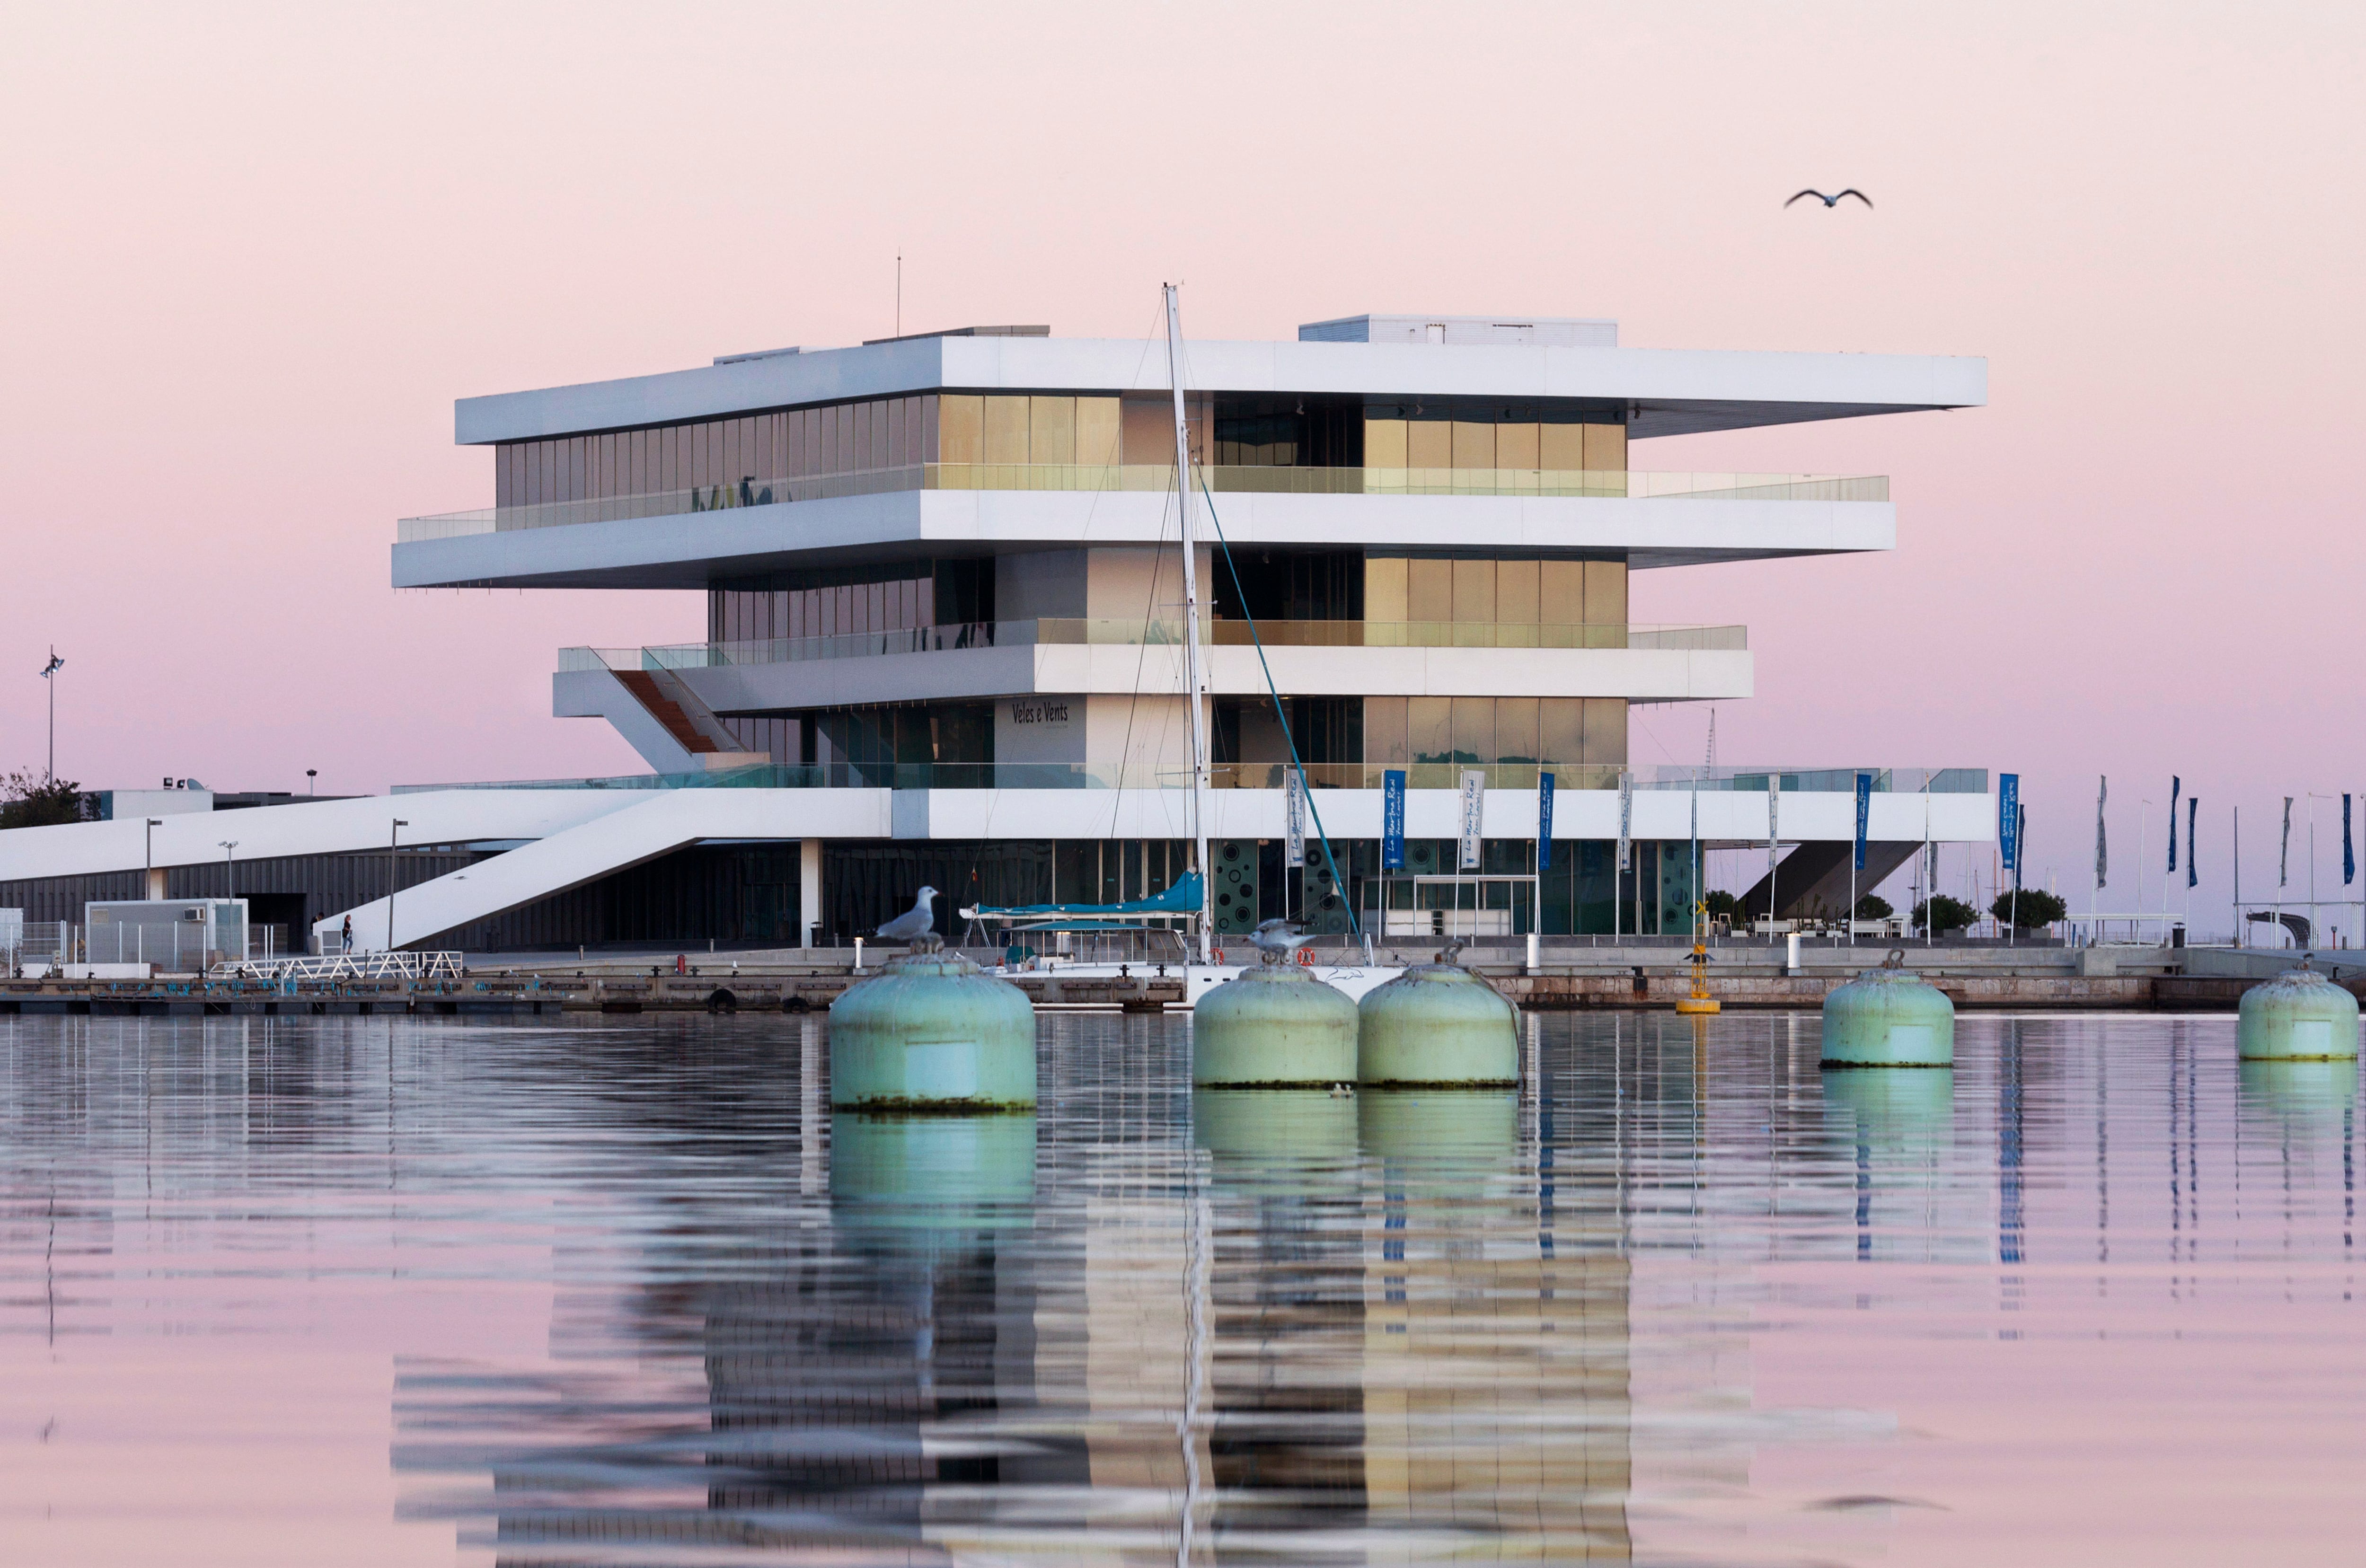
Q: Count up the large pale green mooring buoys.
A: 5